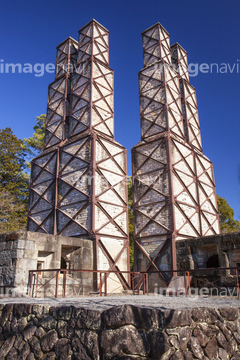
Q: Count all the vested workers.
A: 0